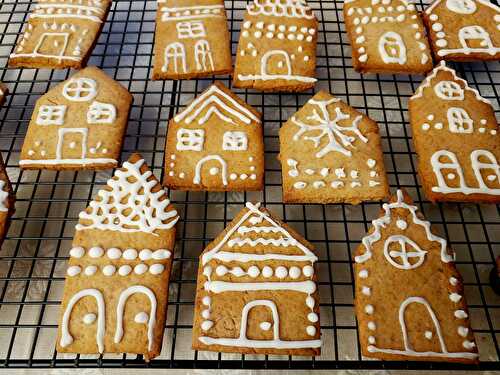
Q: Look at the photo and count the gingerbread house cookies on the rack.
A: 12